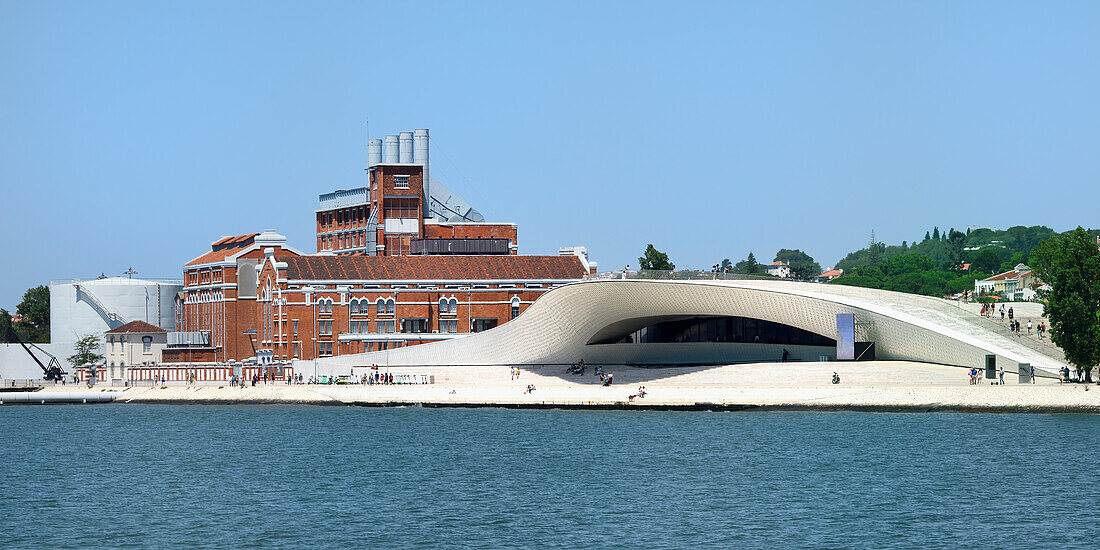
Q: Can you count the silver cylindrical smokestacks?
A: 4